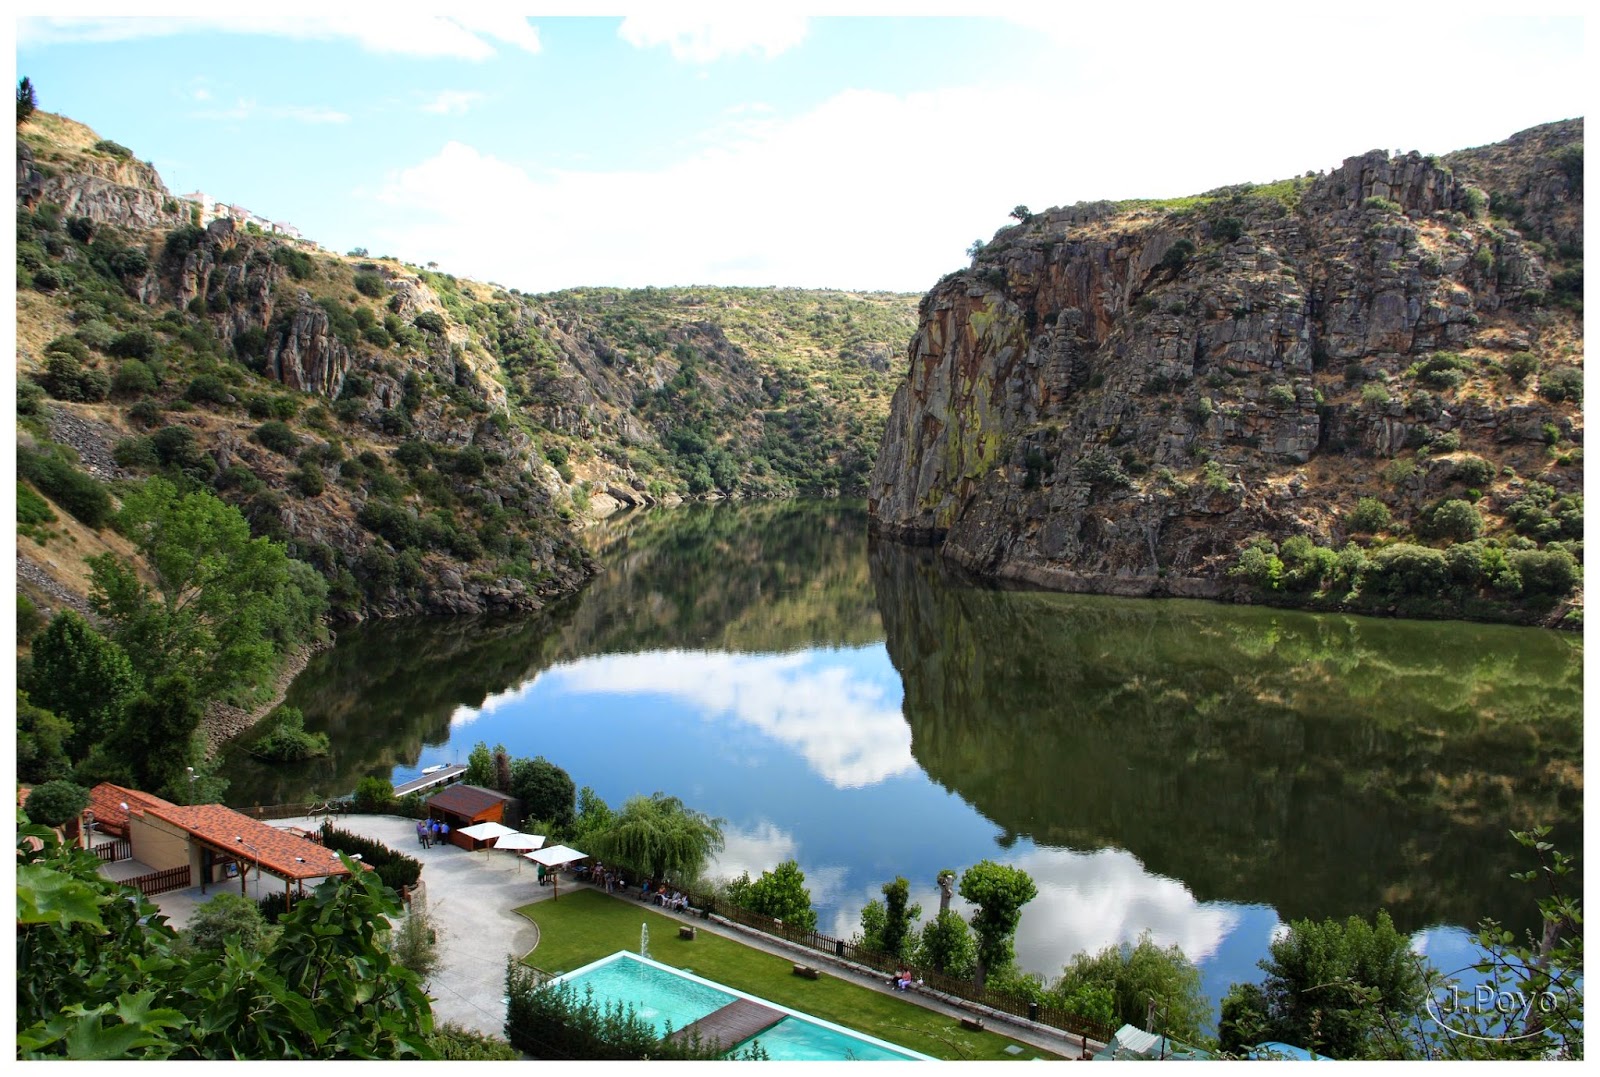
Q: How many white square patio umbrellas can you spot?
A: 3